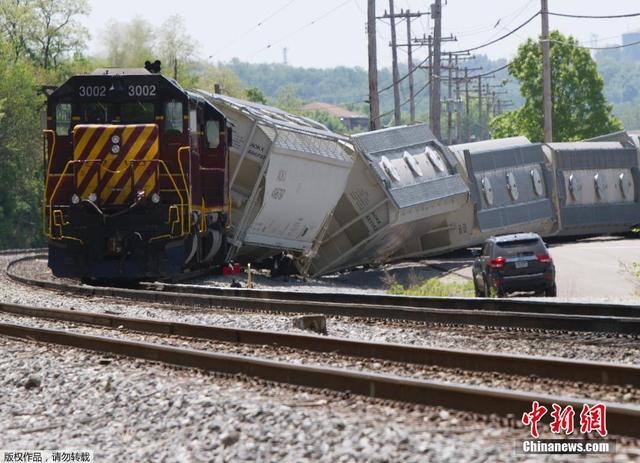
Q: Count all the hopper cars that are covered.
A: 4